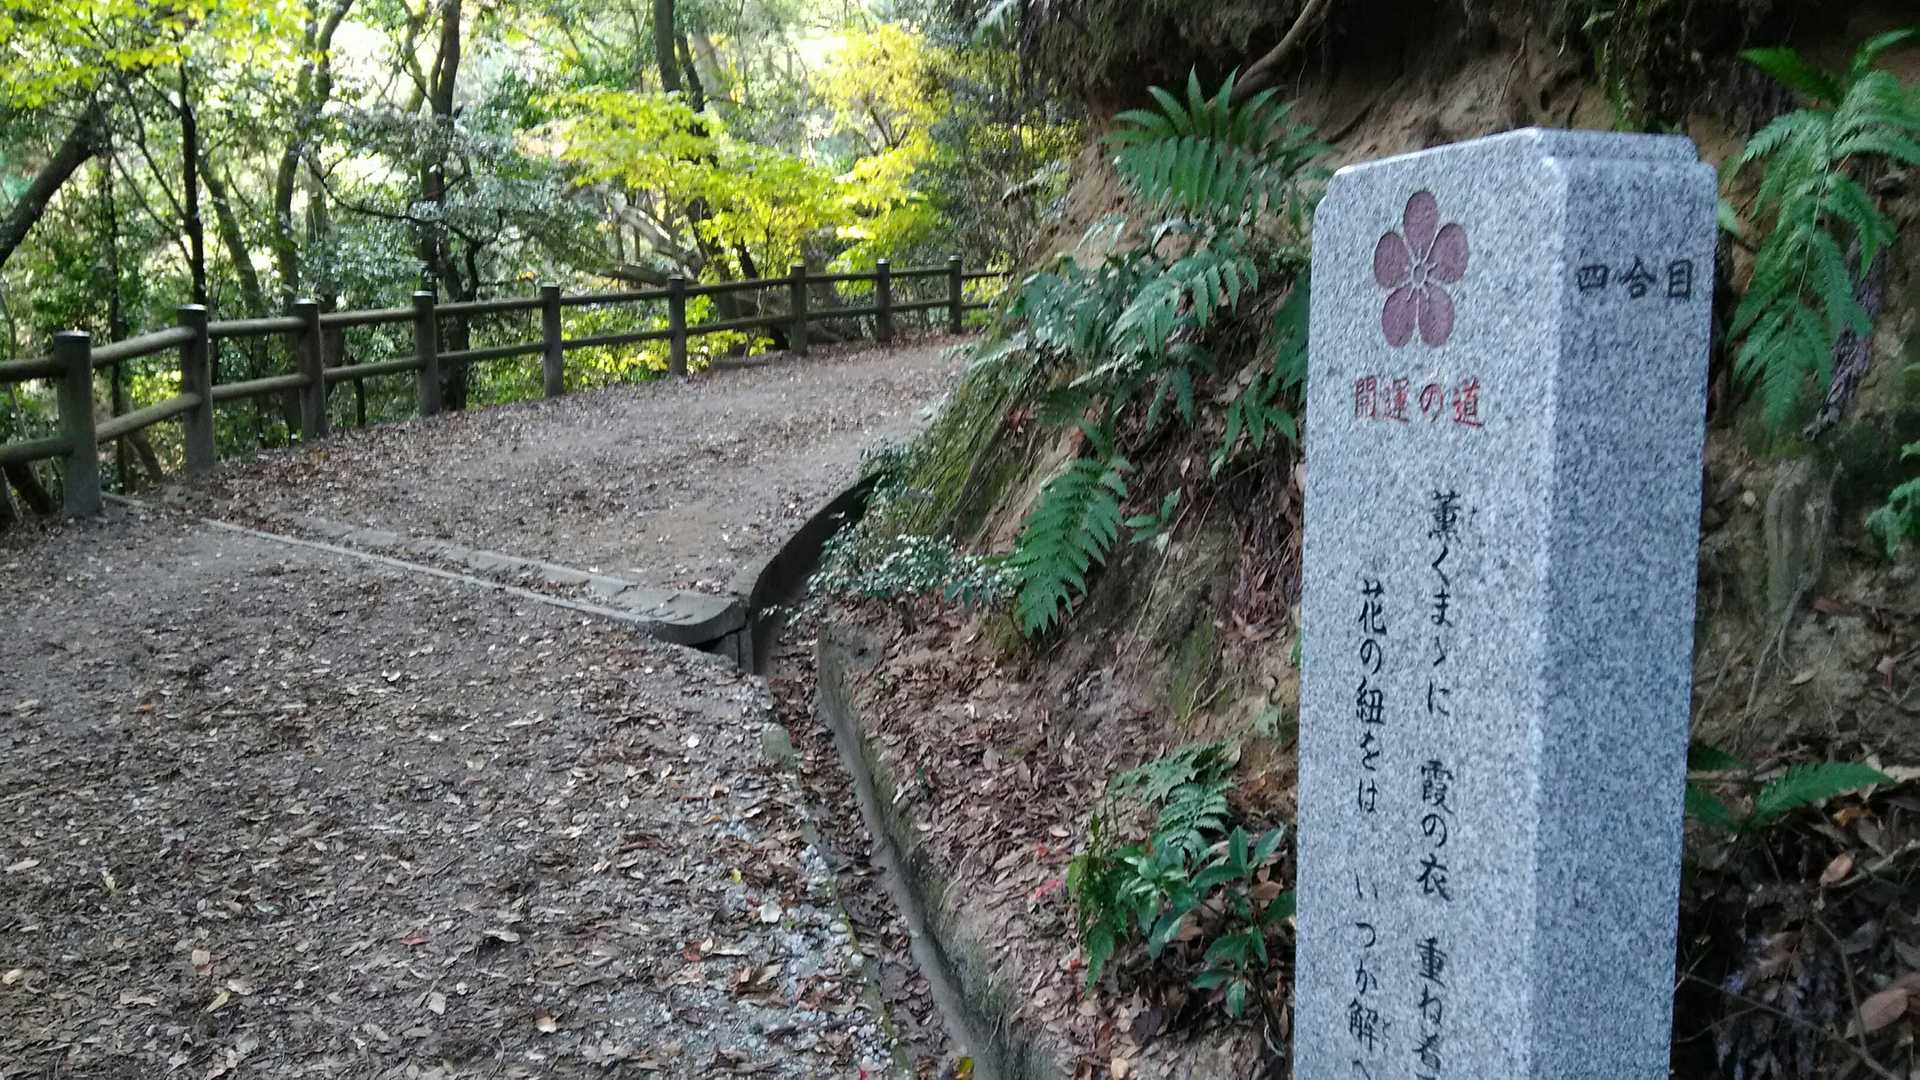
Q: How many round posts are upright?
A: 9